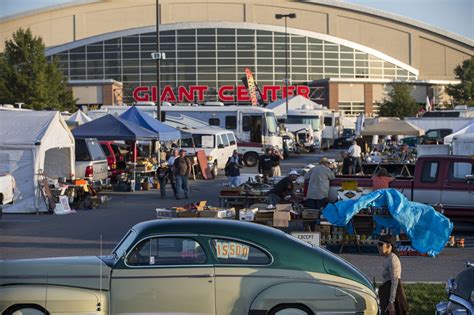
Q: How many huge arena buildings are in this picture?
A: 1